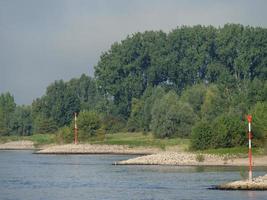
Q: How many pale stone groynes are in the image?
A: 4